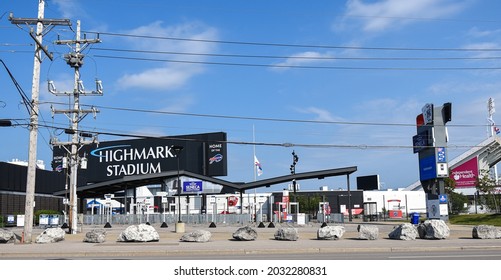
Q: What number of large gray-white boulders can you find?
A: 12